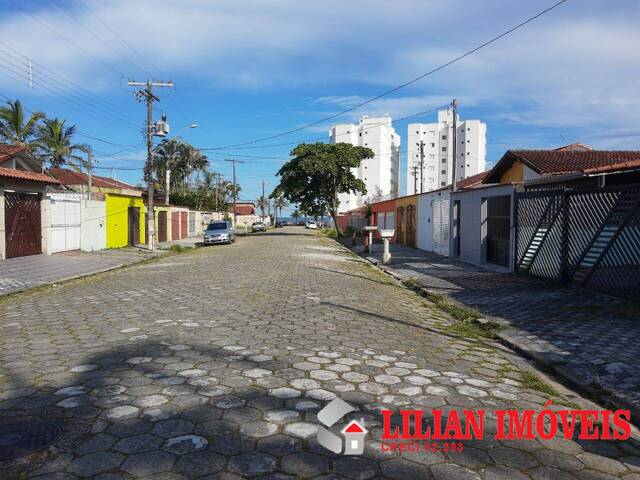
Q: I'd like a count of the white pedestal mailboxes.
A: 2